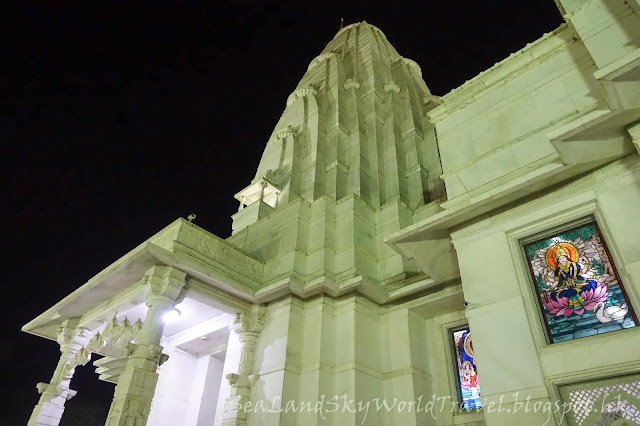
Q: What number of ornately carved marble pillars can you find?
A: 3